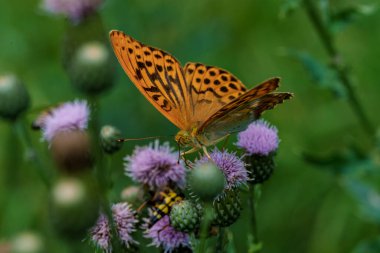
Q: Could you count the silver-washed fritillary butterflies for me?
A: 1